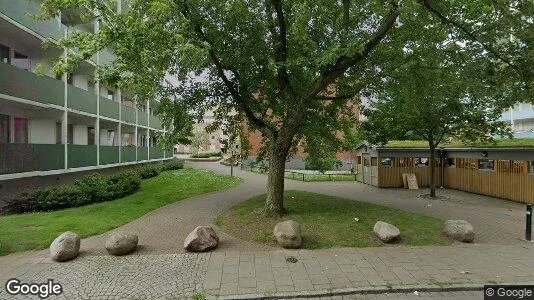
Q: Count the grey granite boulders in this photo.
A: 6